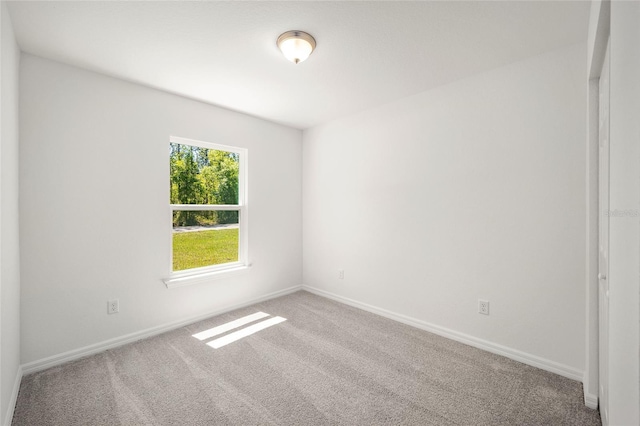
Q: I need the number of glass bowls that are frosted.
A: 1